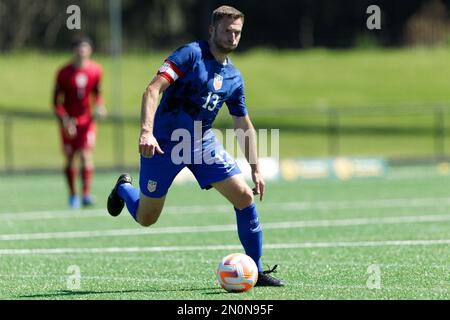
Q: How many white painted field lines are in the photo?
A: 3